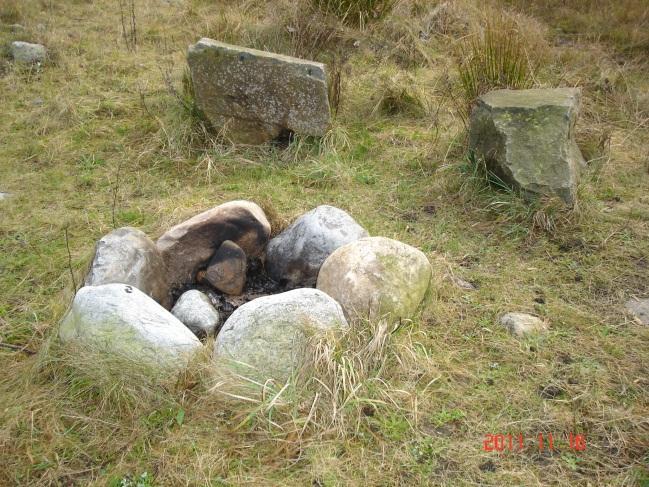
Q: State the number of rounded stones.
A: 8